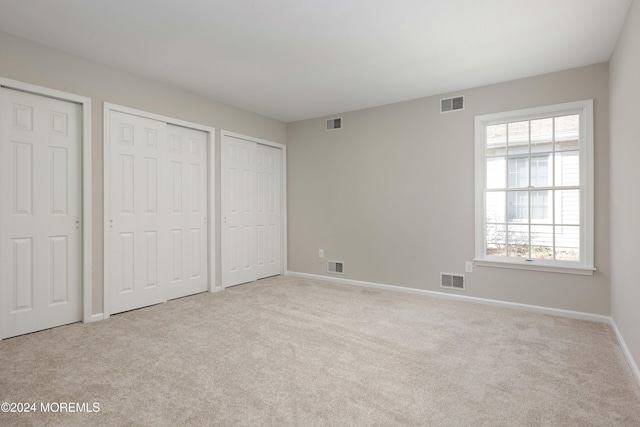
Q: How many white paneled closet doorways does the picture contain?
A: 3